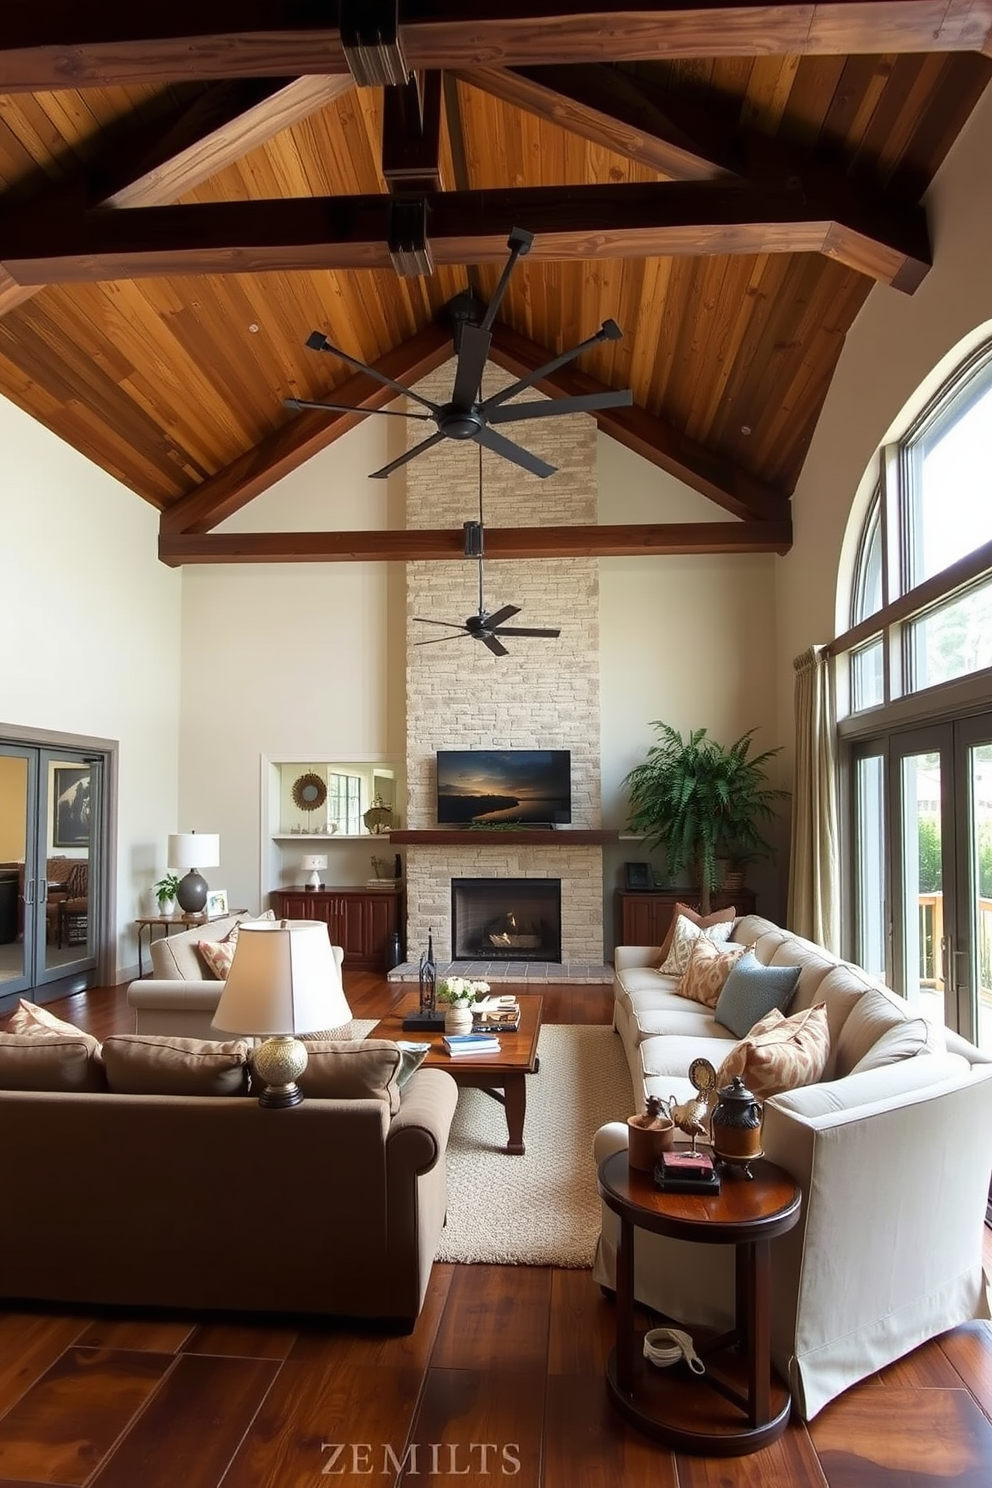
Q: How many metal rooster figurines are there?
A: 1